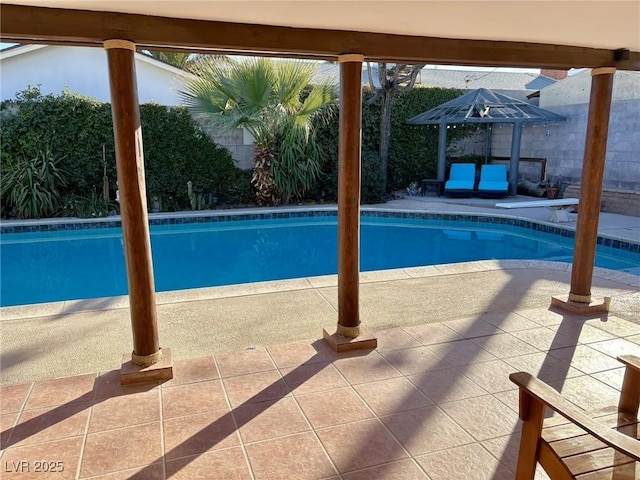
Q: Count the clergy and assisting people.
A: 0